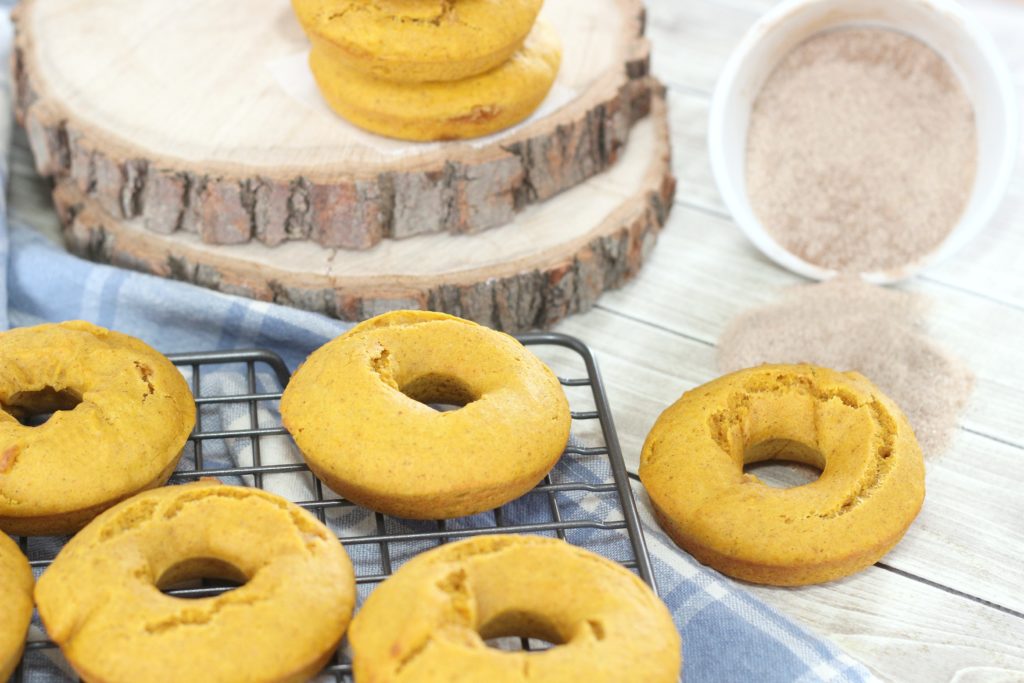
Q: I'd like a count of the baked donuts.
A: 8